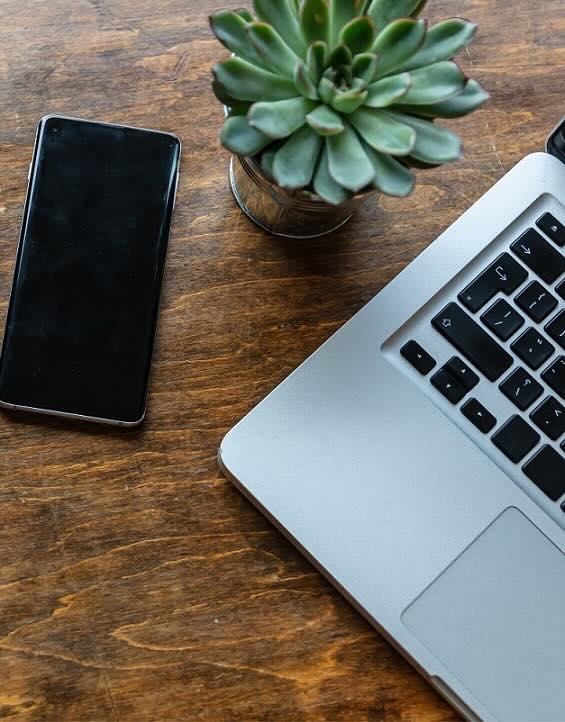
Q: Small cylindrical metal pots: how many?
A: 1